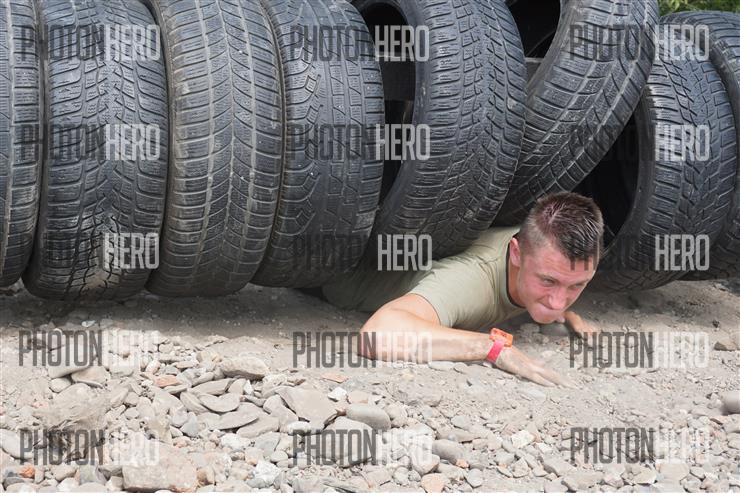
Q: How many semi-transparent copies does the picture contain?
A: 15